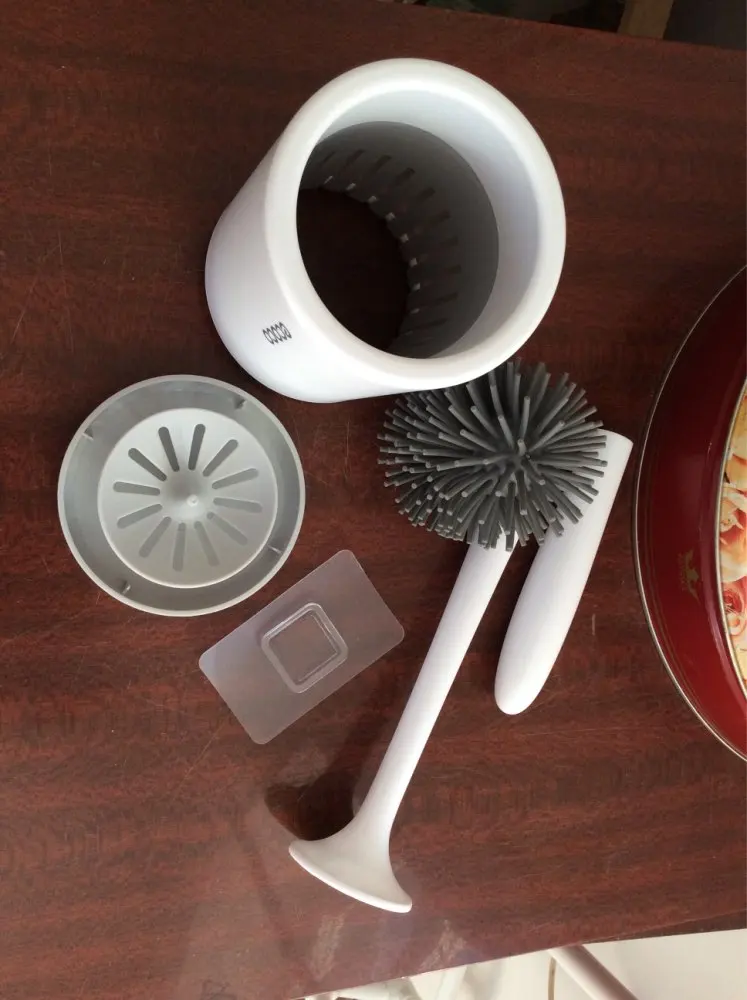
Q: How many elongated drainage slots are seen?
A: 12